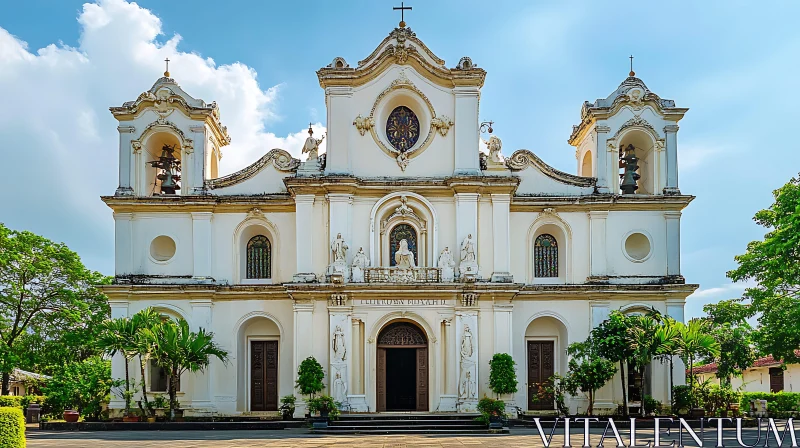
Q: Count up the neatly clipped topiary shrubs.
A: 2